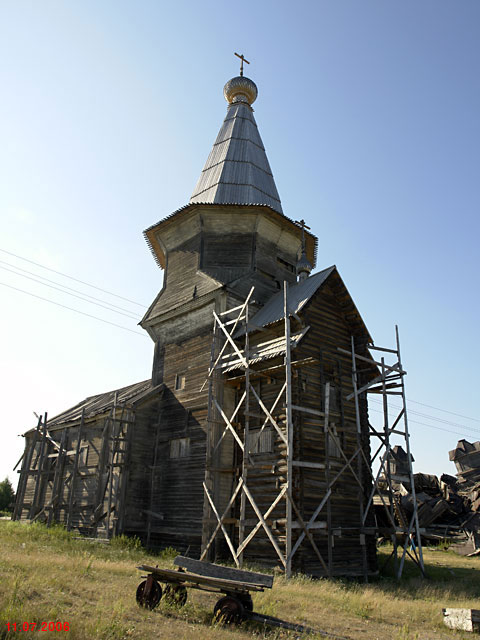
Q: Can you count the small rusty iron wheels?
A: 4